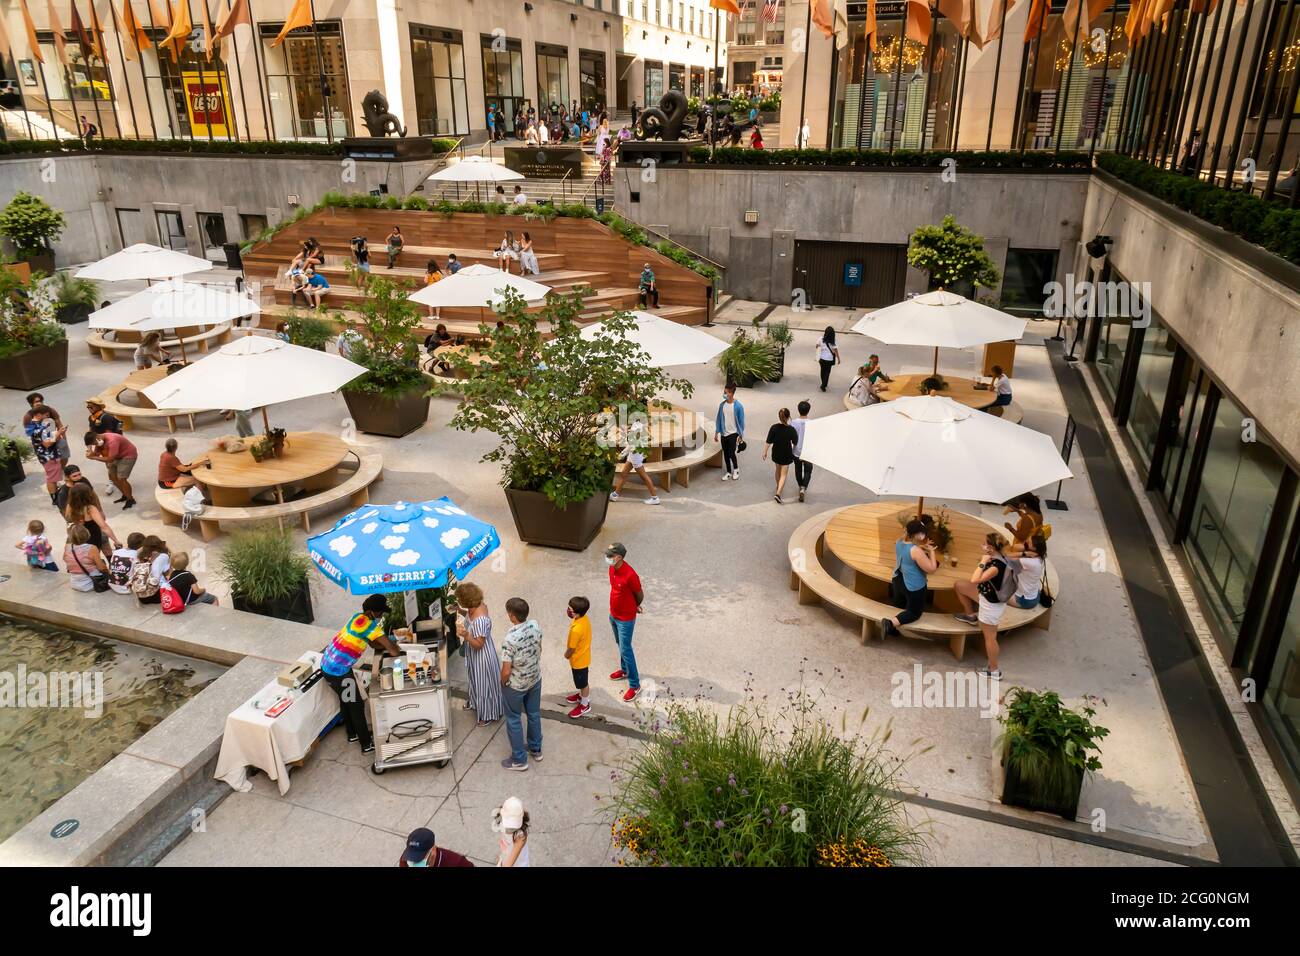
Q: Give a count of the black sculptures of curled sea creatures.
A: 2